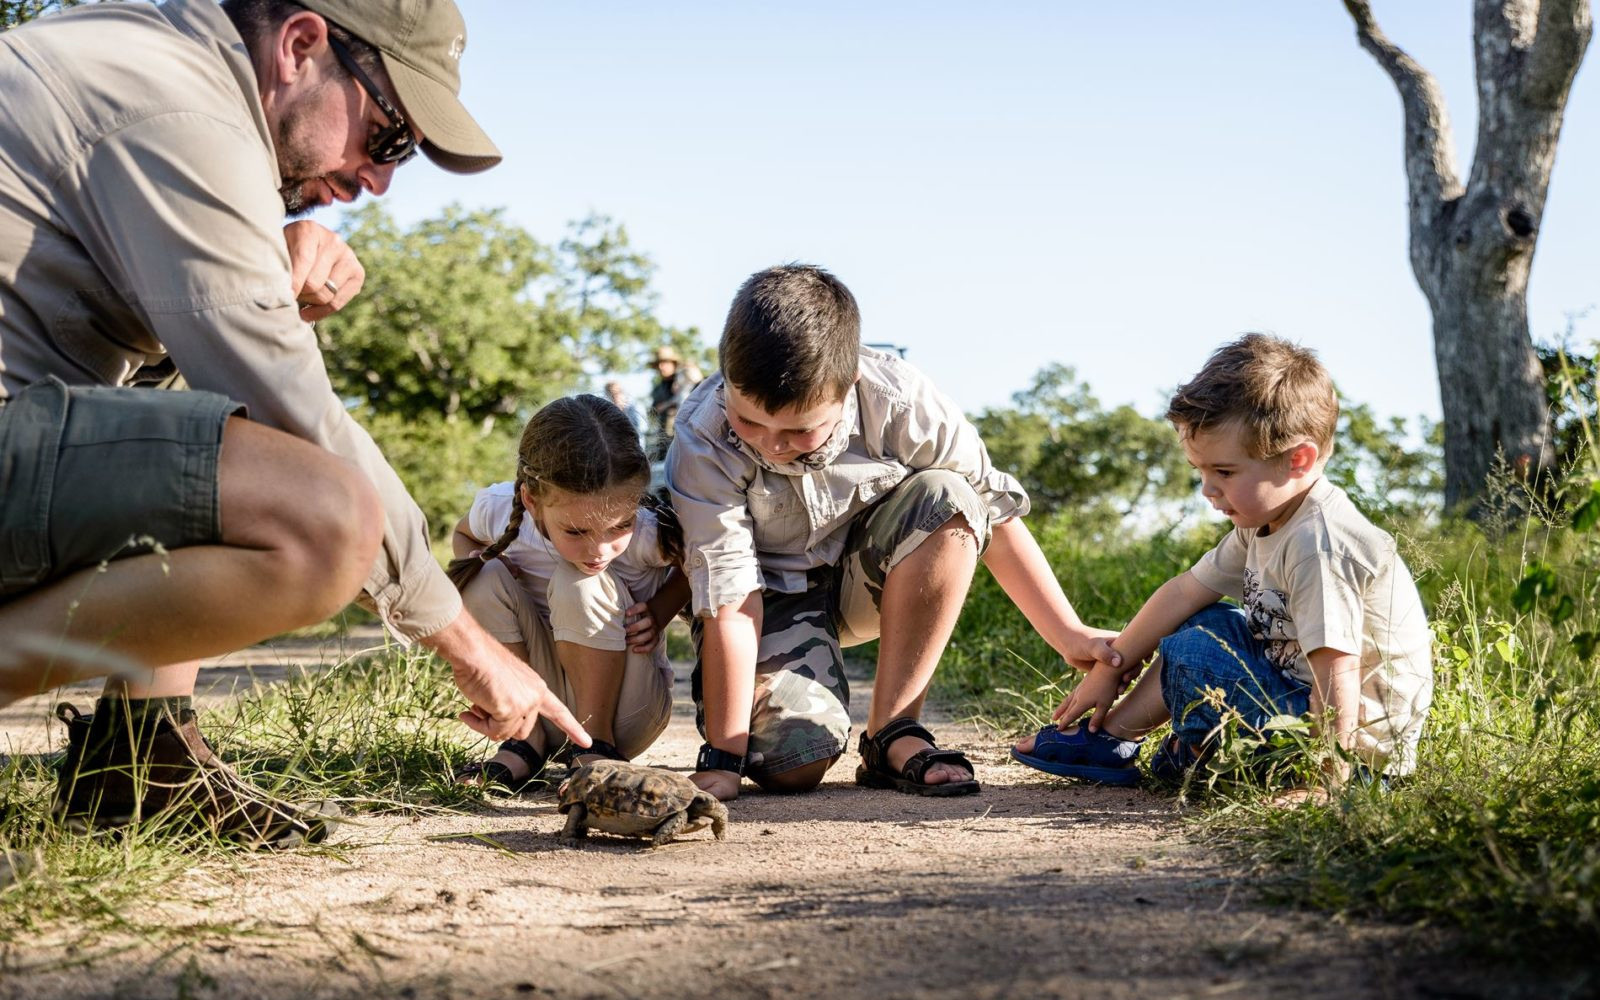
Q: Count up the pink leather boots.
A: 0